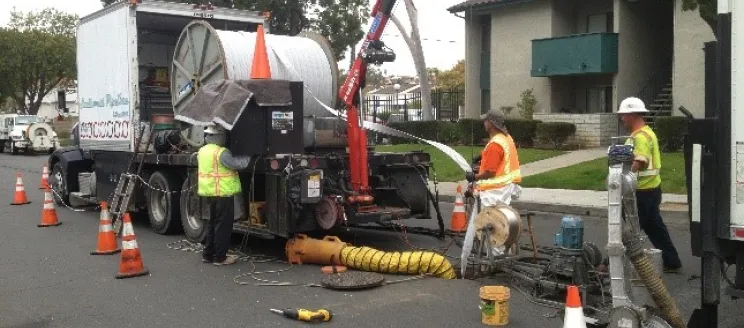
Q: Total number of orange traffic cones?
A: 8